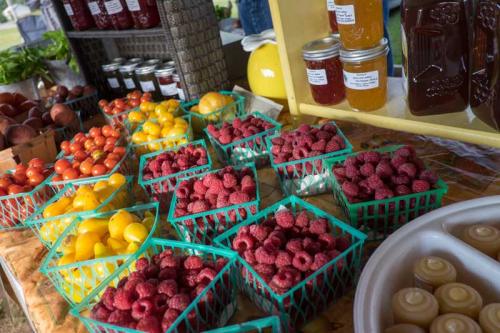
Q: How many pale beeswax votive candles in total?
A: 7